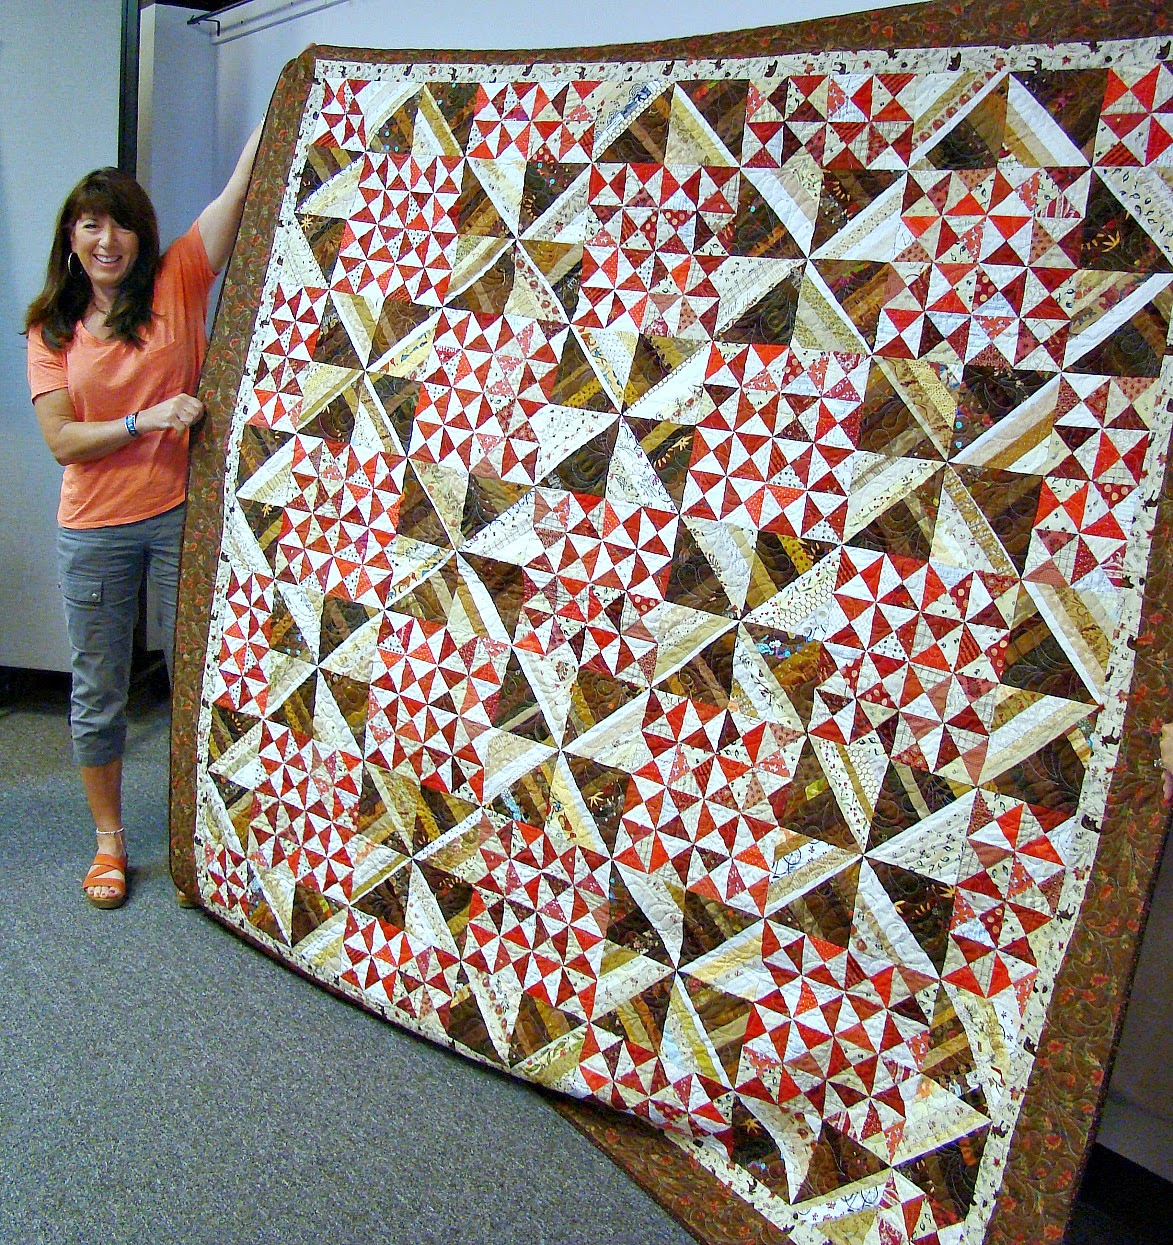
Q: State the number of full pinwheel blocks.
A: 13